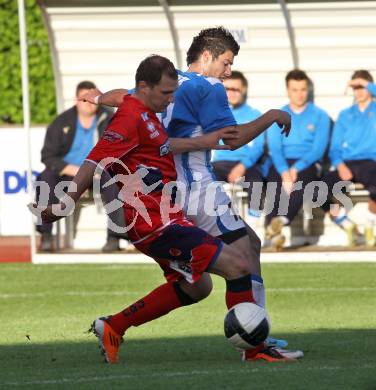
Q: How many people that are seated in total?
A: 4